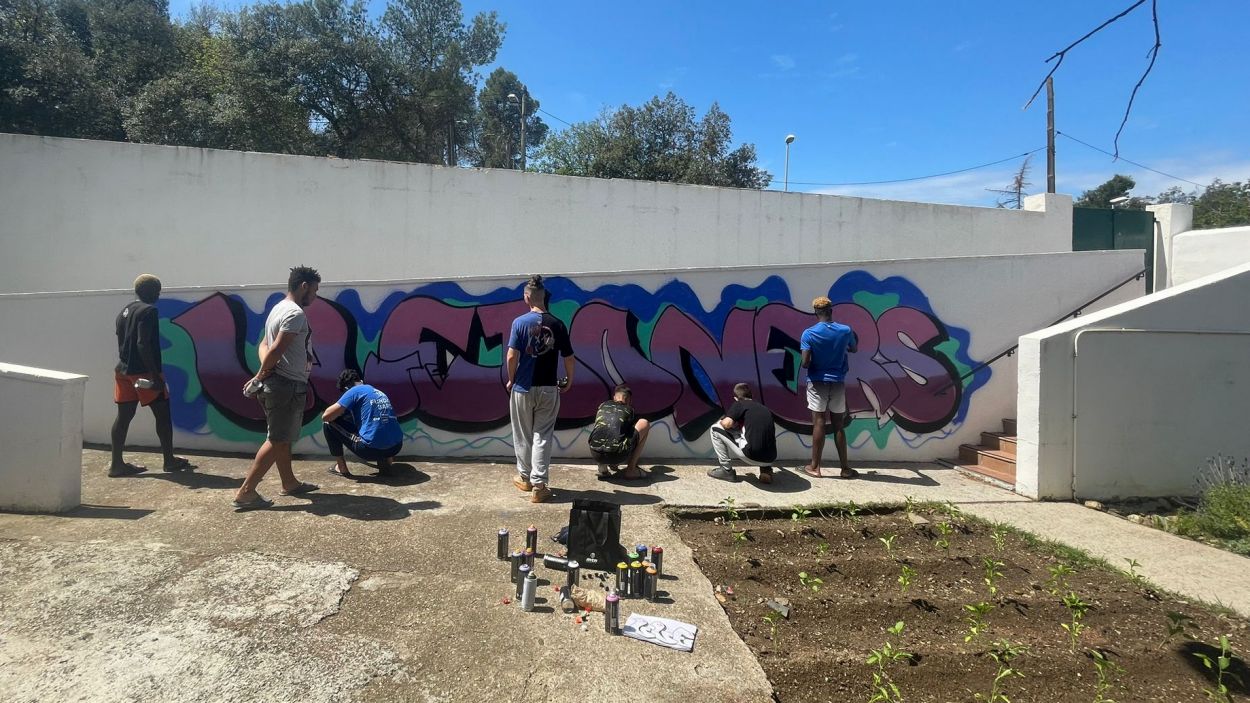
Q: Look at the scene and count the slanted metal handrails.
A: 1